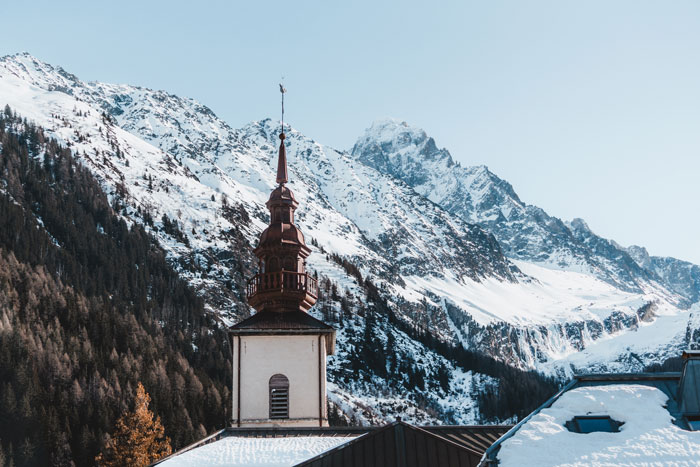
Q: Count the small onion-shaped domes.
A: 2